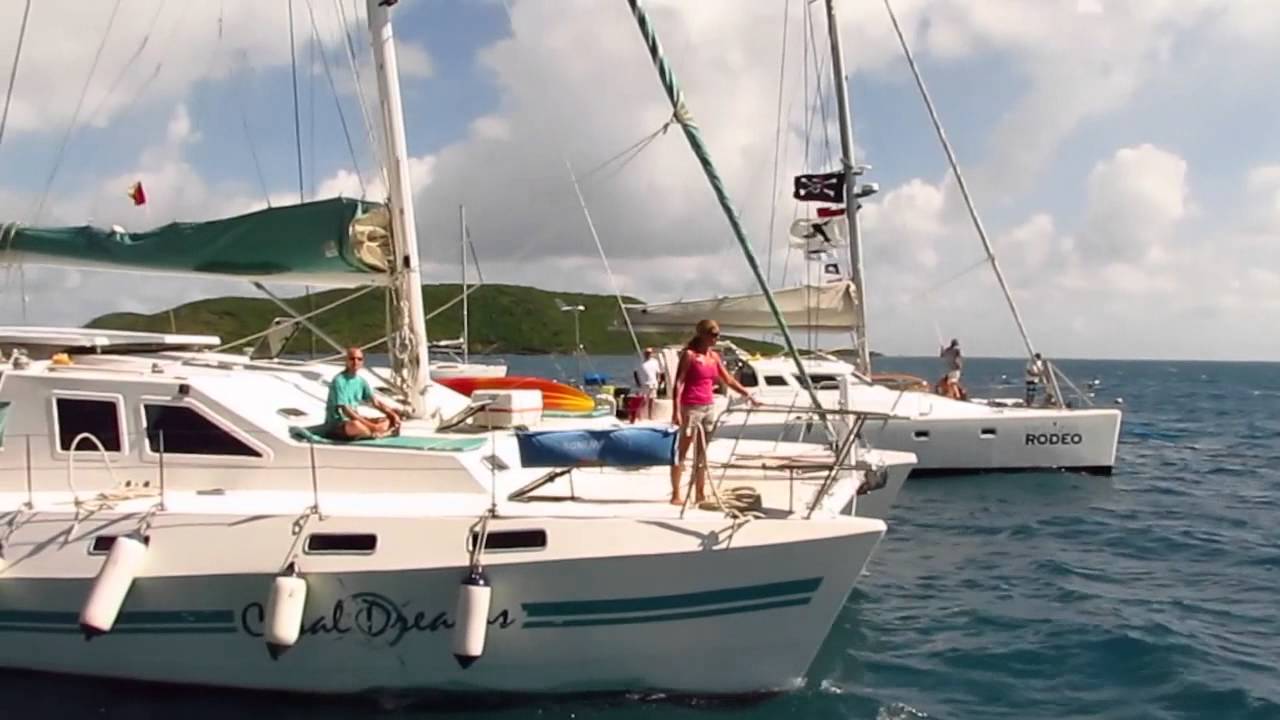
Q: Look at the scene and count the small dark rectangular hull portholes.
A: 5